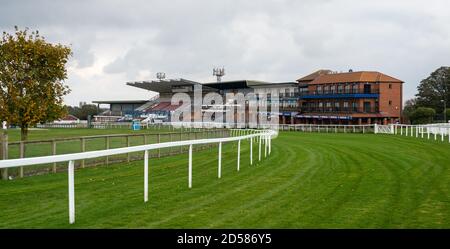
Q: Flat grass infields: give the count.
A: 1